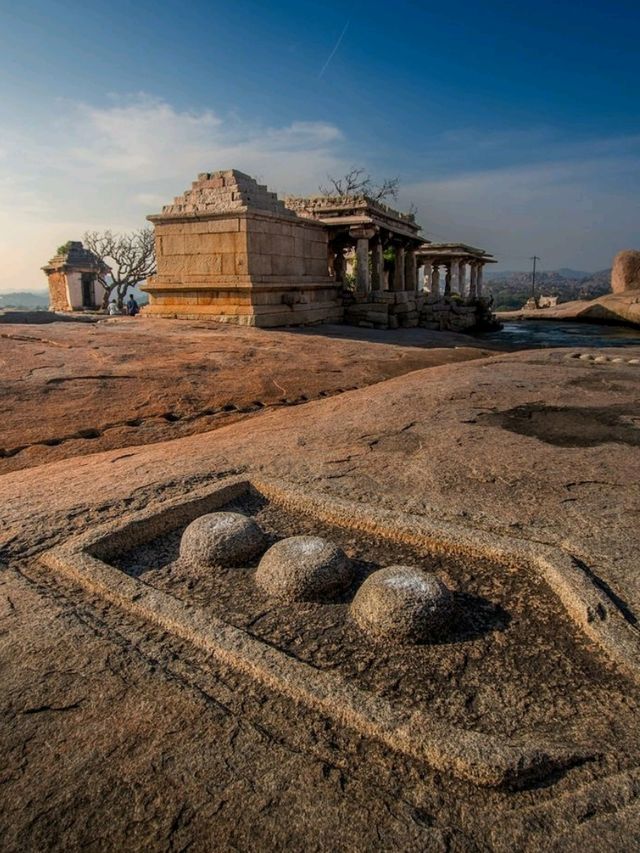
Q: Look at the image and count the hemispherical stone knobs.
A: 3